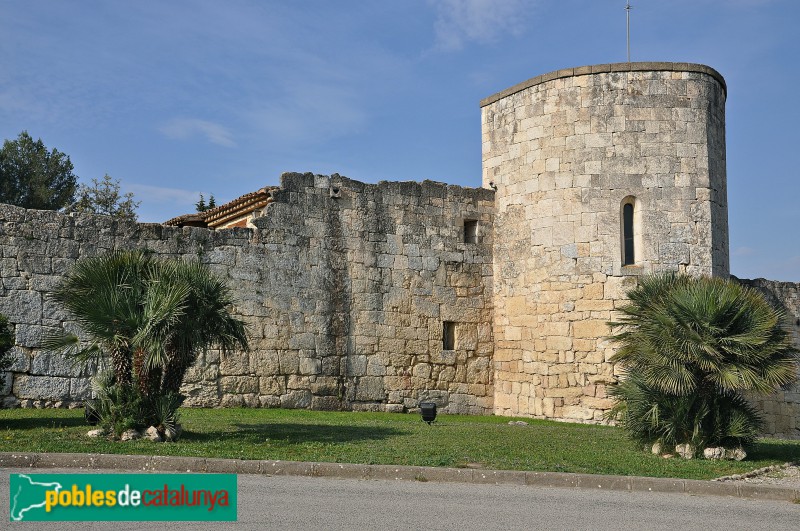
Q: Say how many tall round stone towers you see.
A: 1